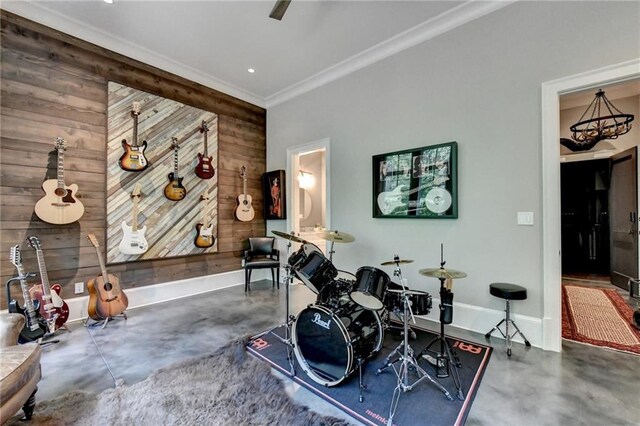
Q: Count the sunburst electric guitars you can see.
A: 3